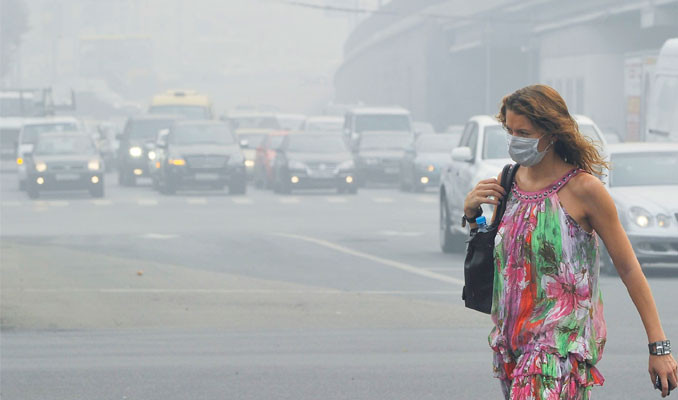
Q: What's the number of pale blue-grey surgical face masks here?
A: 1